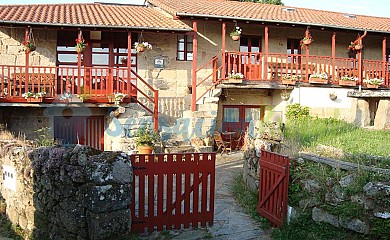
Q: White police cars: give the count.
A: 0